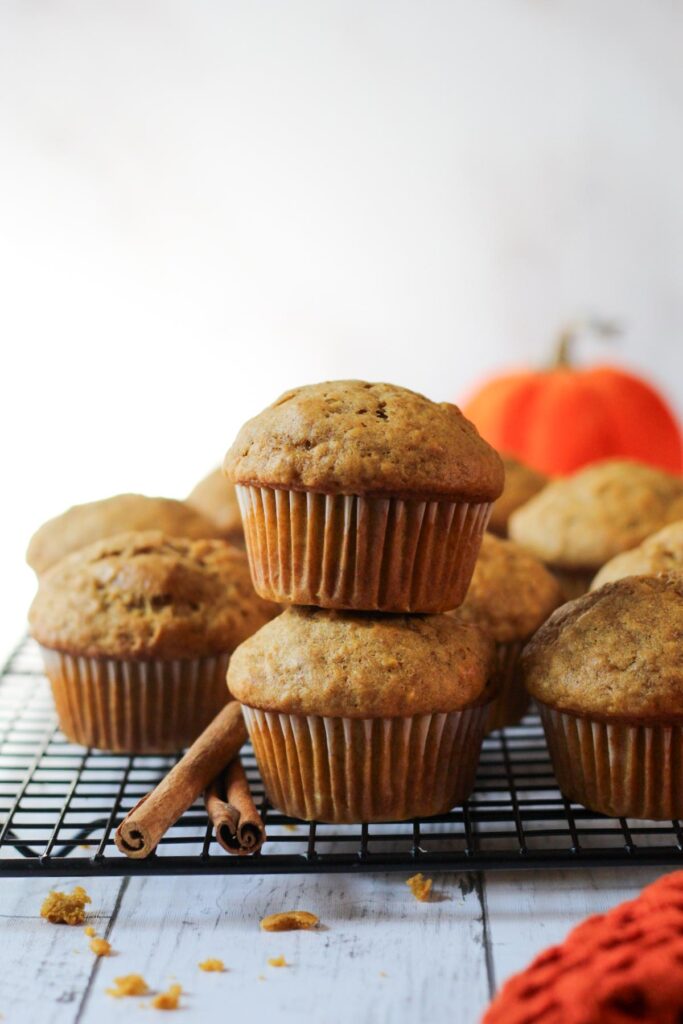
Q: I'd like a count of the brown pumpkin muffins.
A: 10